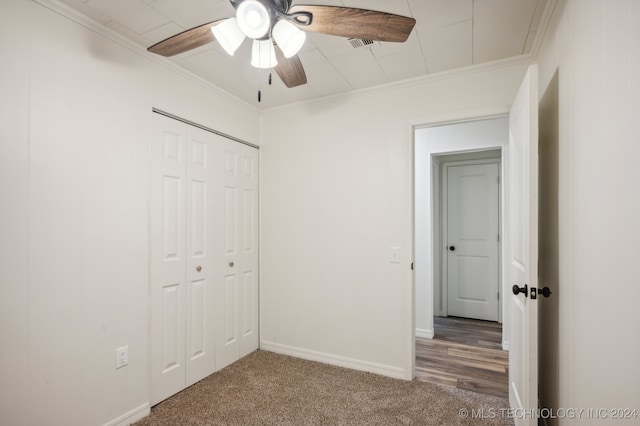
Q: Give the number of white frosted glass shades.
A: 4